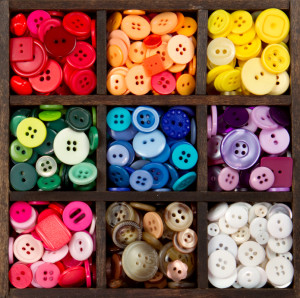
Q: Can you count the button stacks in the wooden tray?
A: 9